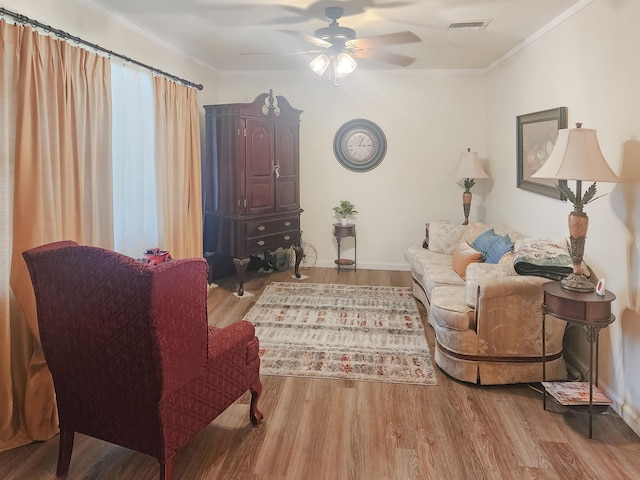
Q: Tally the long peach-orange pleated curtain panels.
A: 2